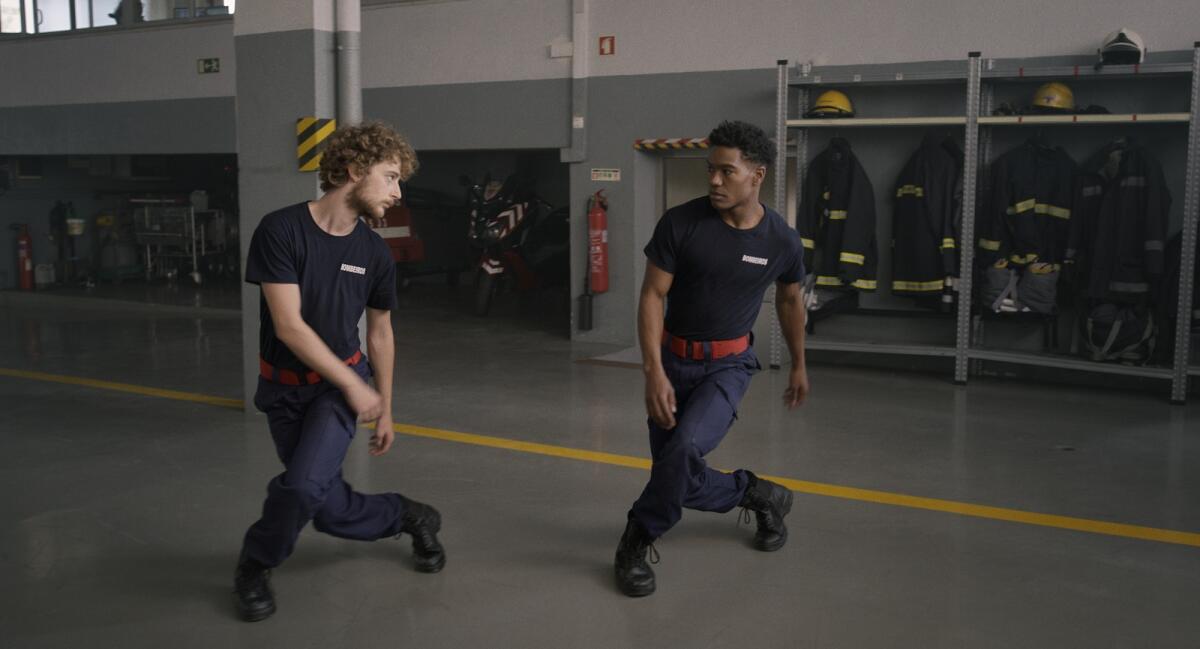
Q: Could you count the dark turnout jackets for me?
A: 4